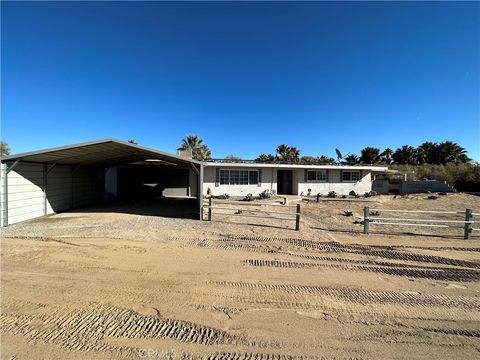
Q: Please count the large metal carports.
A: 1